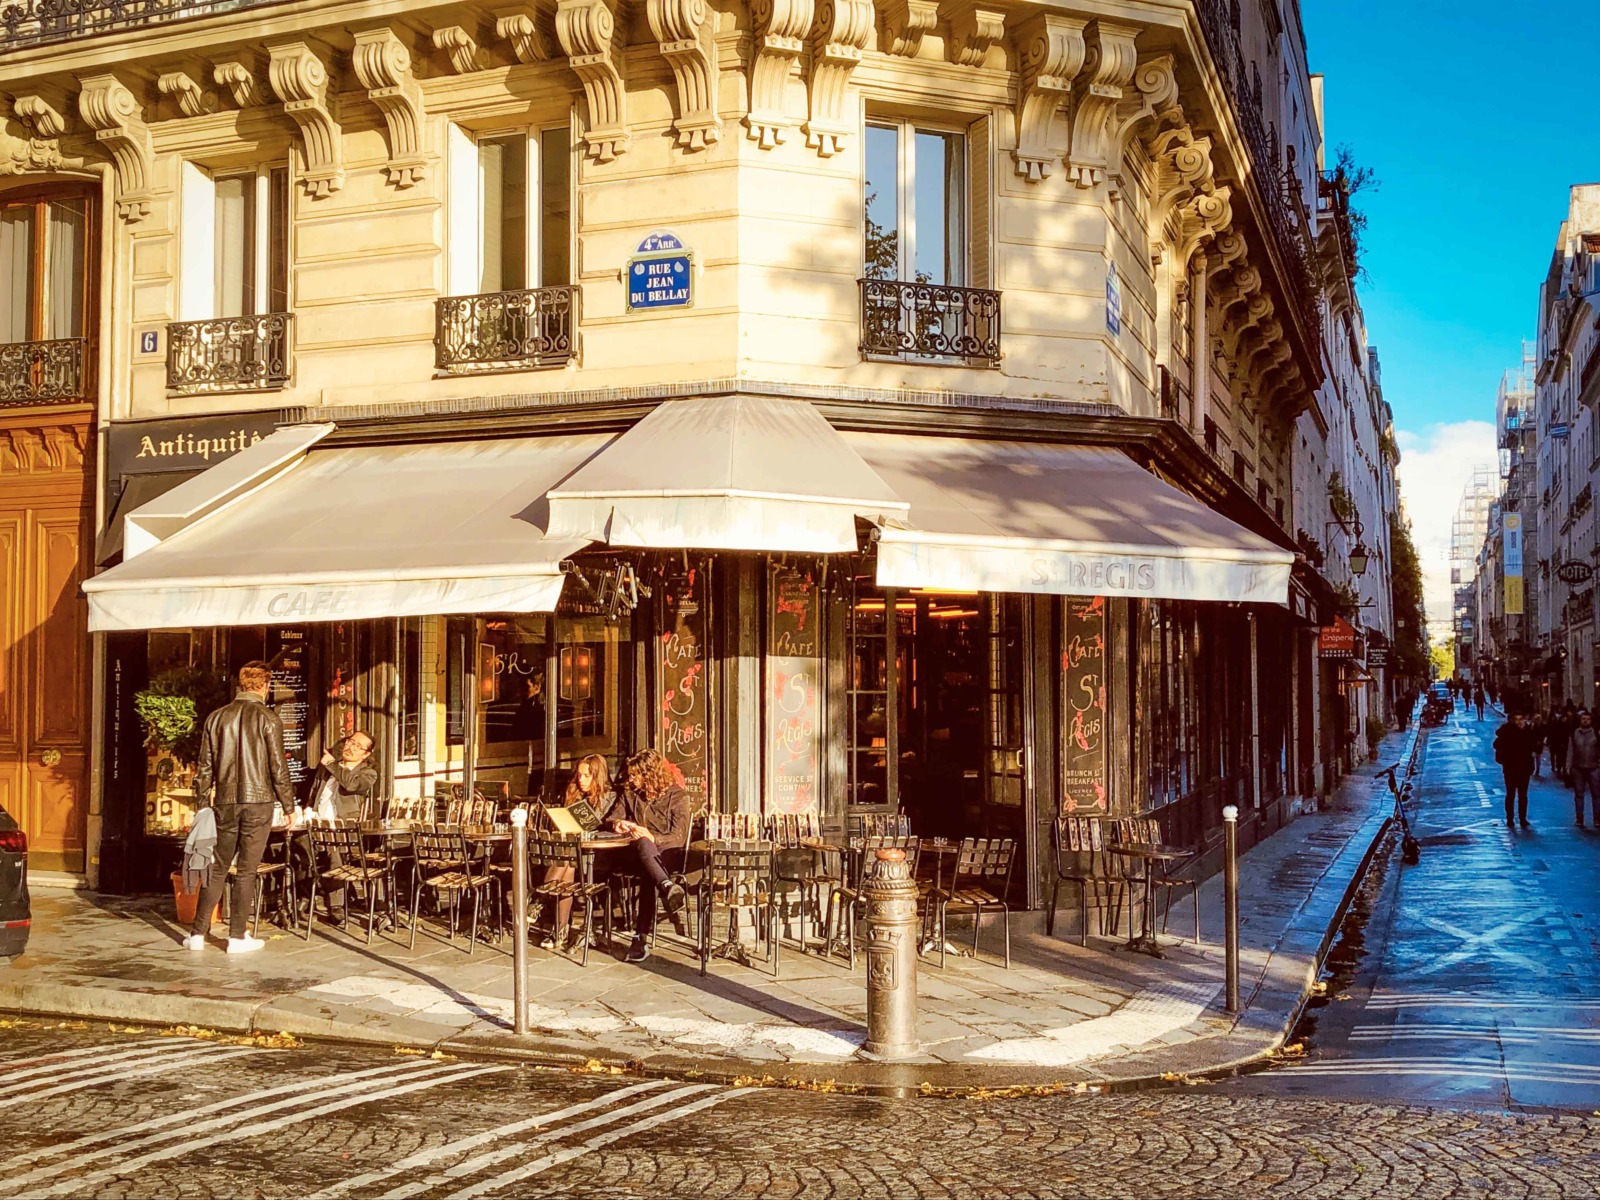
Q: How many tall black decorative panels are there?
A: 3